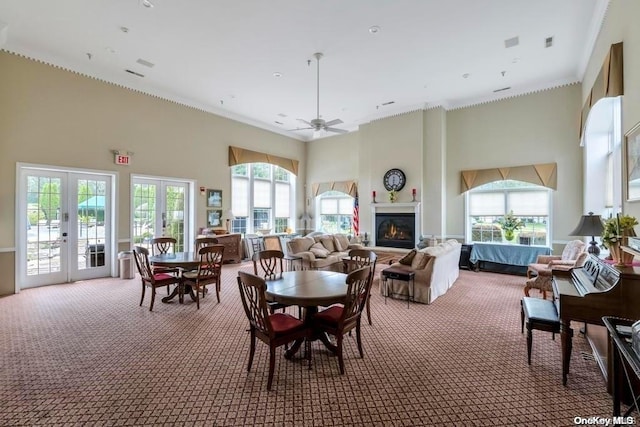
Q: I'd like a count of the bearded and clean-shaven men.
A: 0